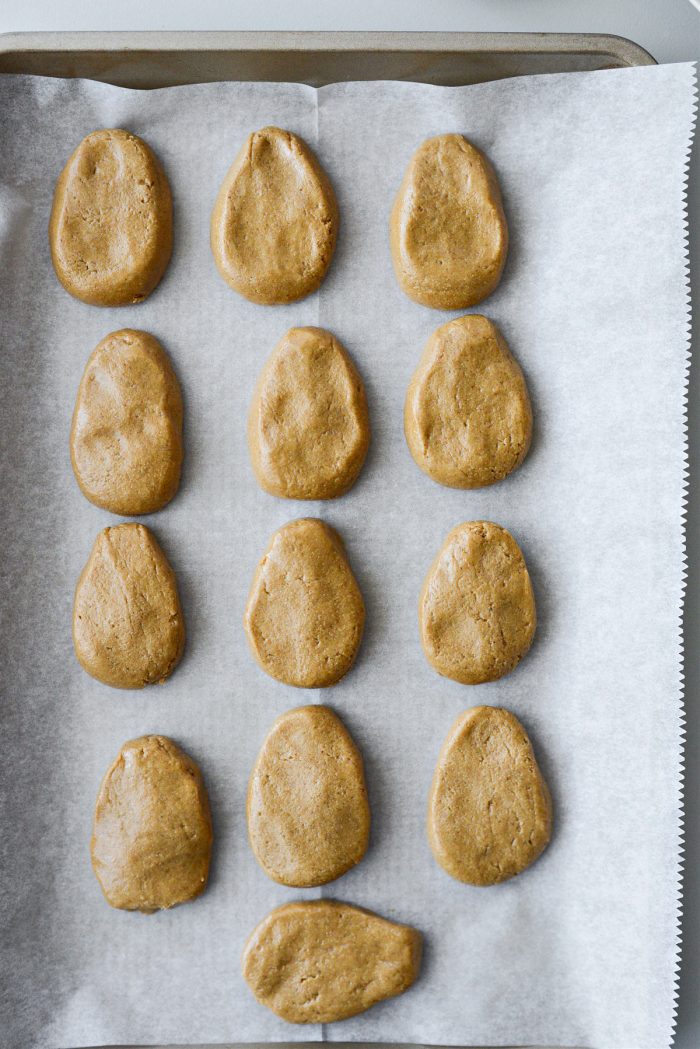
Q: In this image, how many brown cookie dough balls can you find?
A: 13